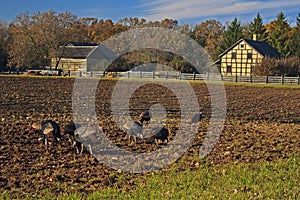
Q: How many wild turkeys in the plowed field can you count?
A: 7